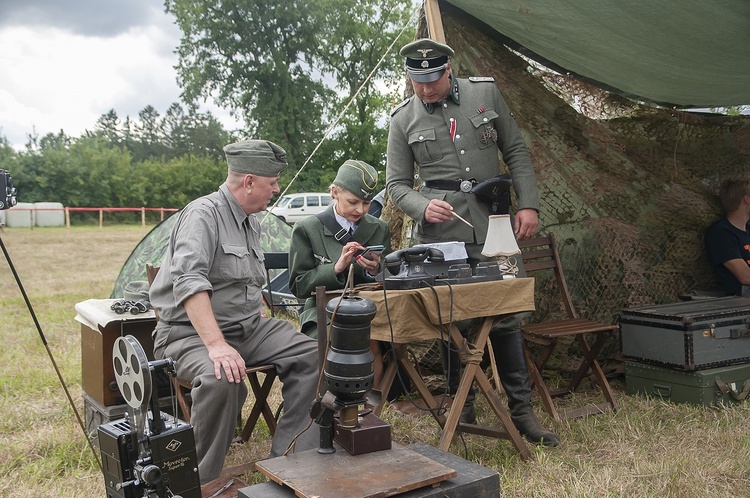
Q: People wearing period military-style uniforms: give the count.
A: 3